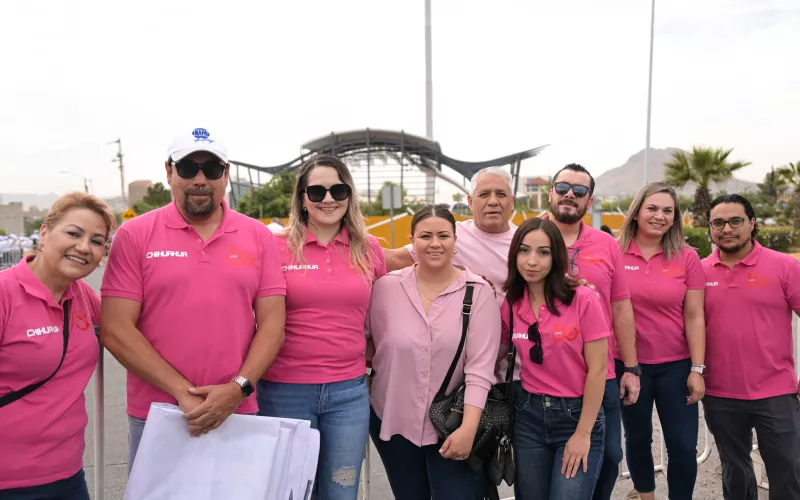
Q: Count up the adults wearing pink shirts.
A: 9